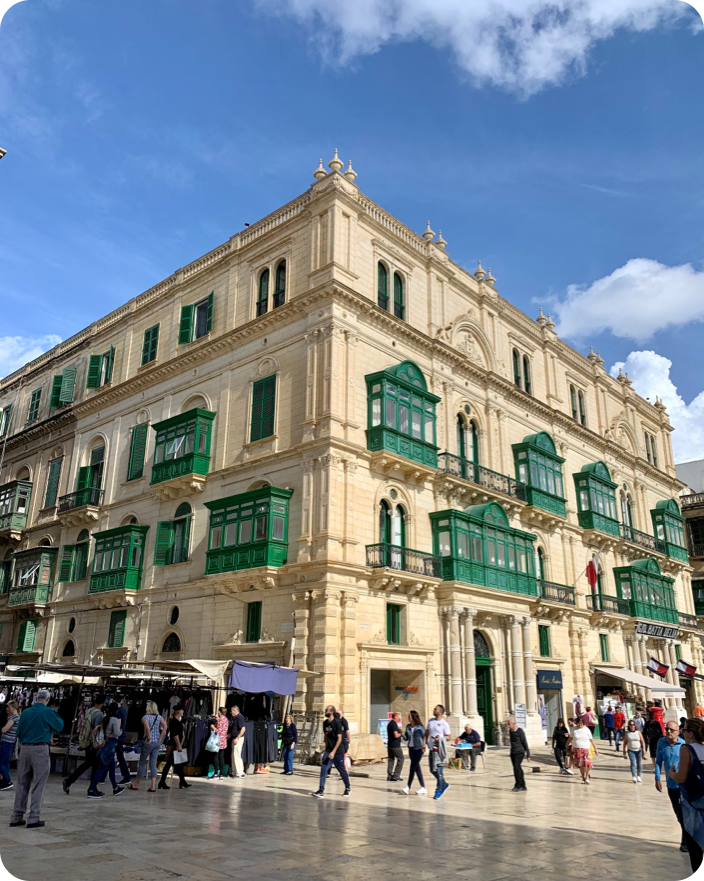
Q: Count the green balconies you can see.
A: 11